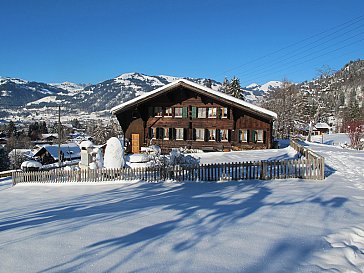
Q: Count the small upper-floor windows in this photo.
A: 6